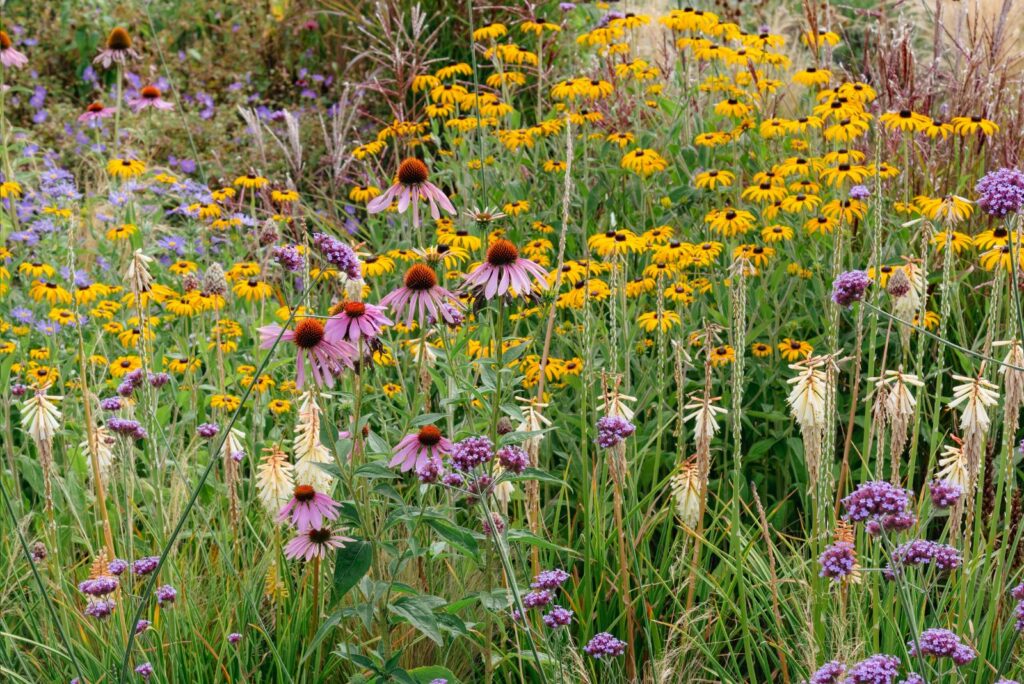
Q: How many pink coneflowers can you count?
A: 12